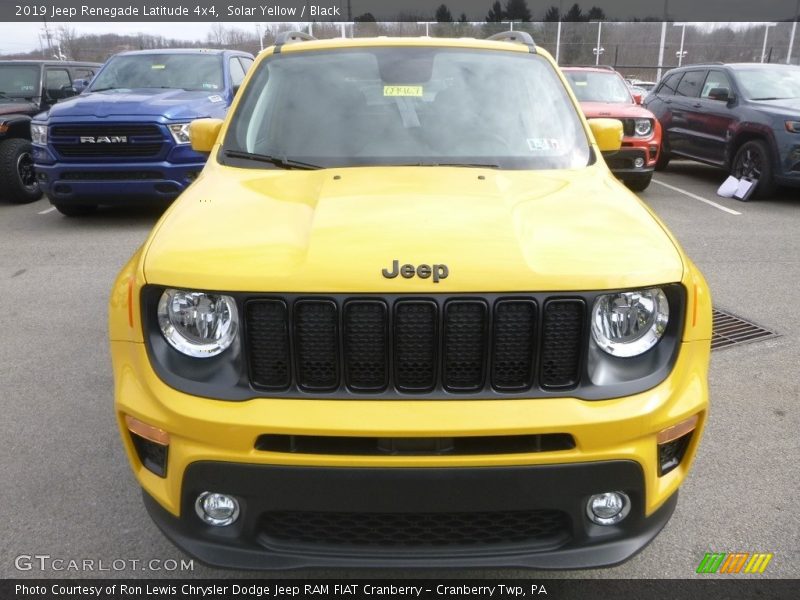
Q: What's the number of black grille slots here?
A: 7